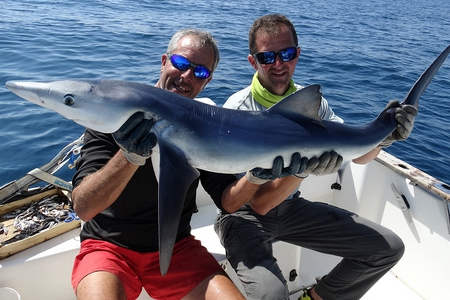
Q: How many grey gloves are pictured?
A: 4